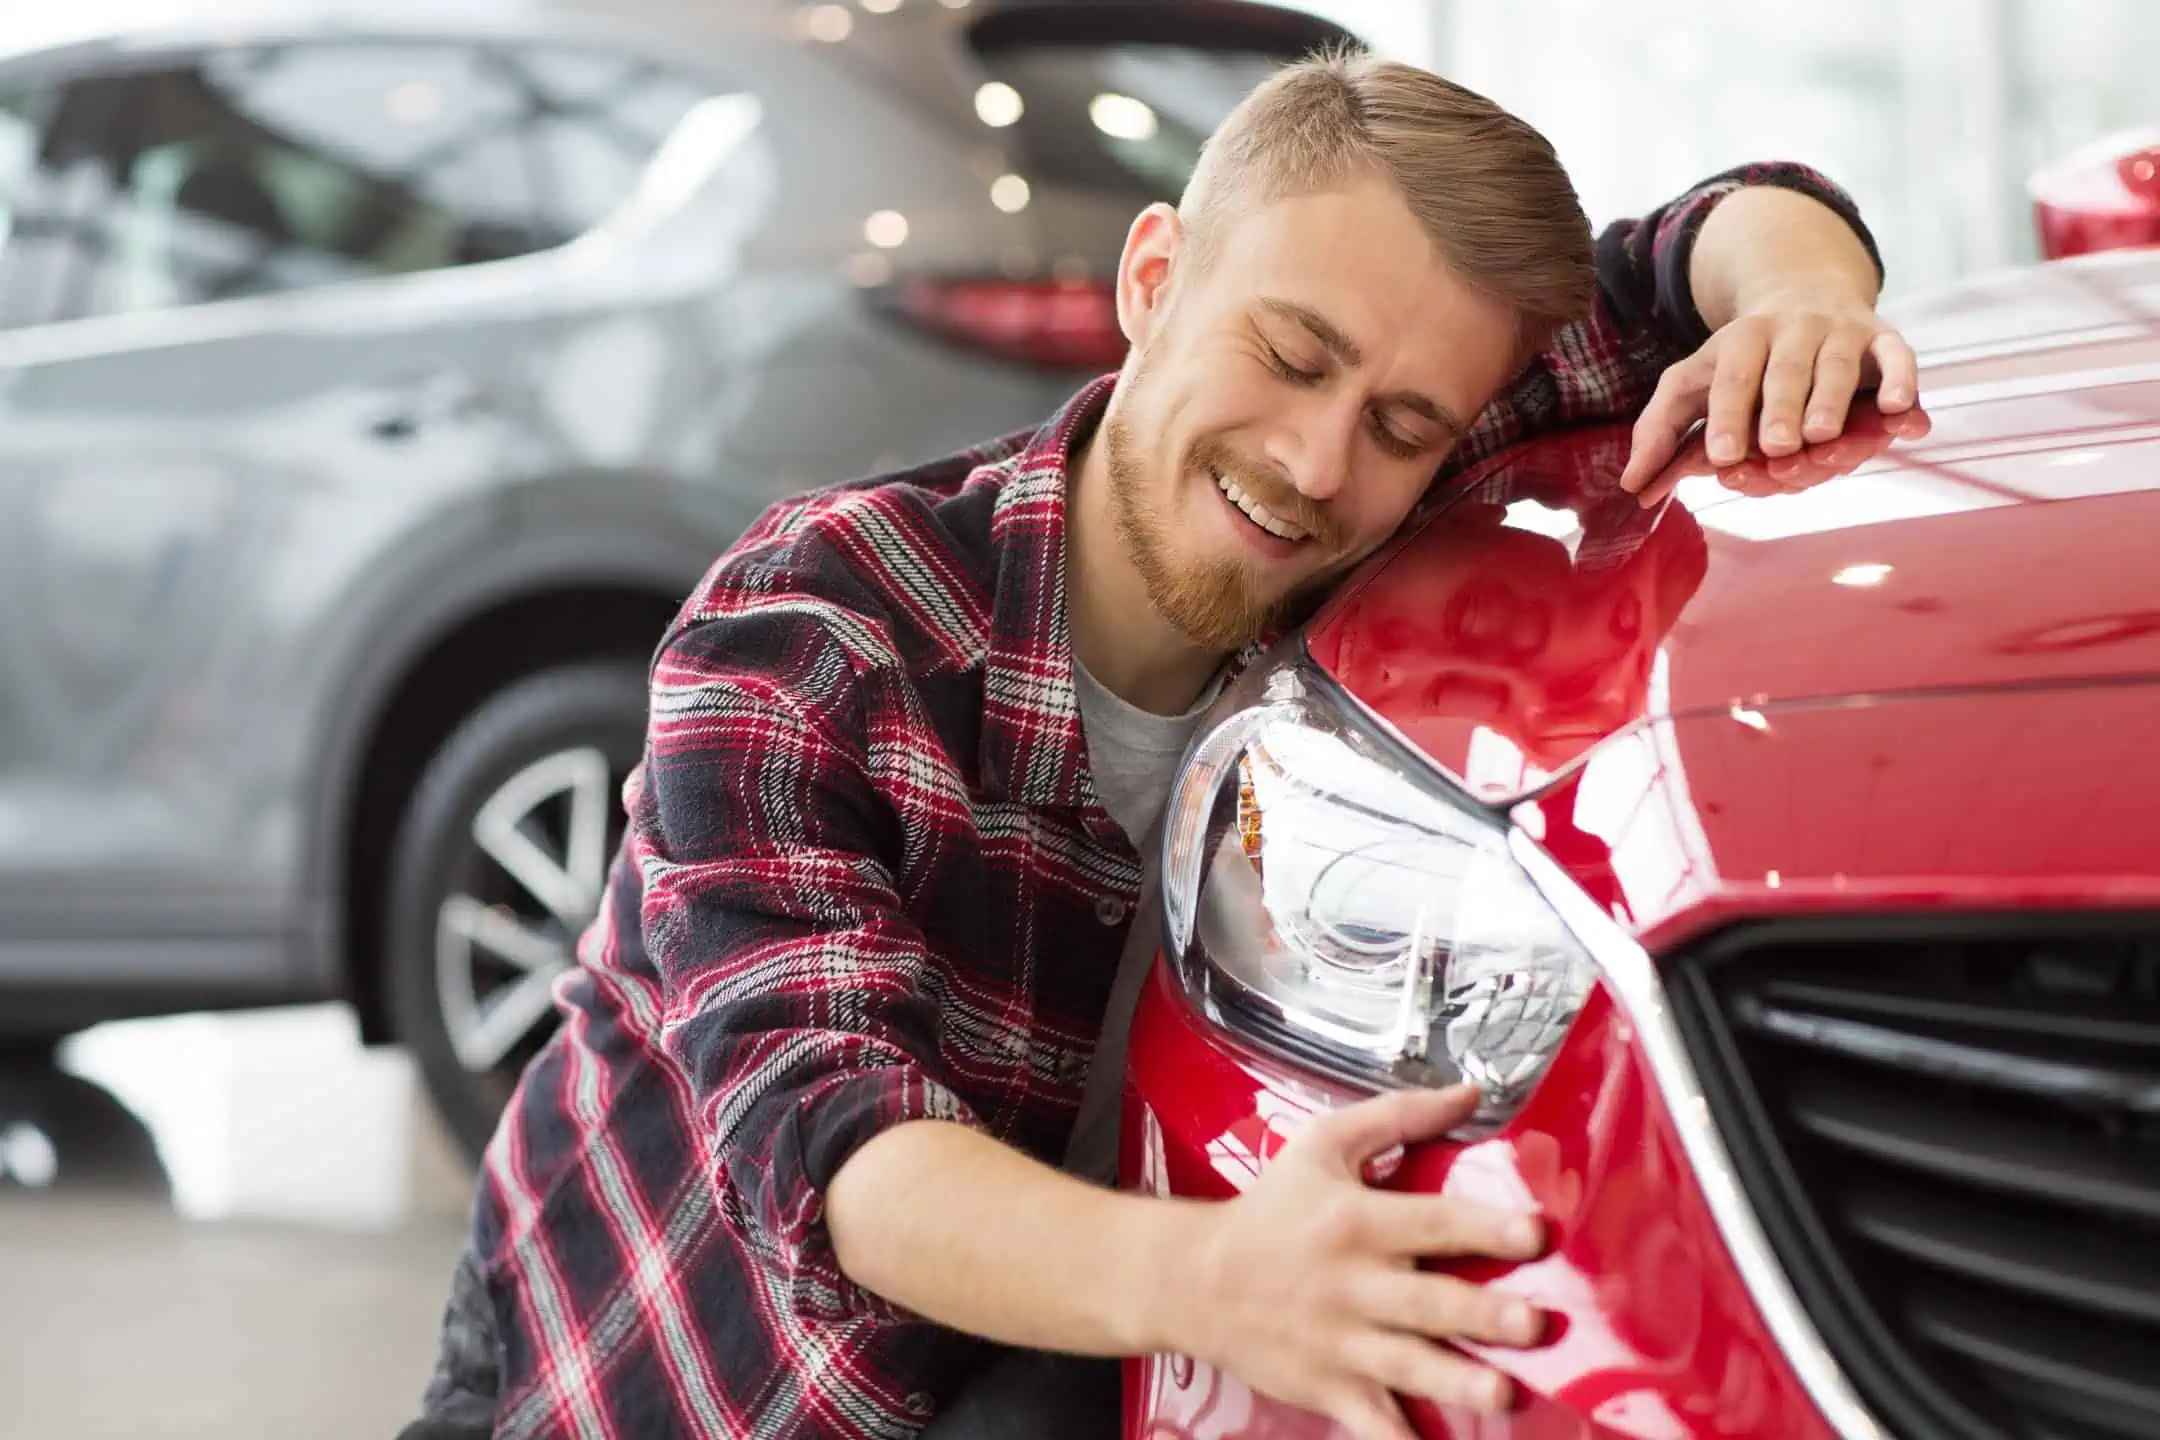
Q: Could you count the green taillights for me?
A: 0